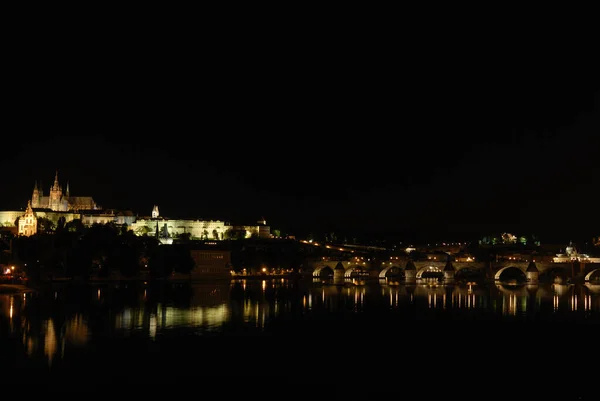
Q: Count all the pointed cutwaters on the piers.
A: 4